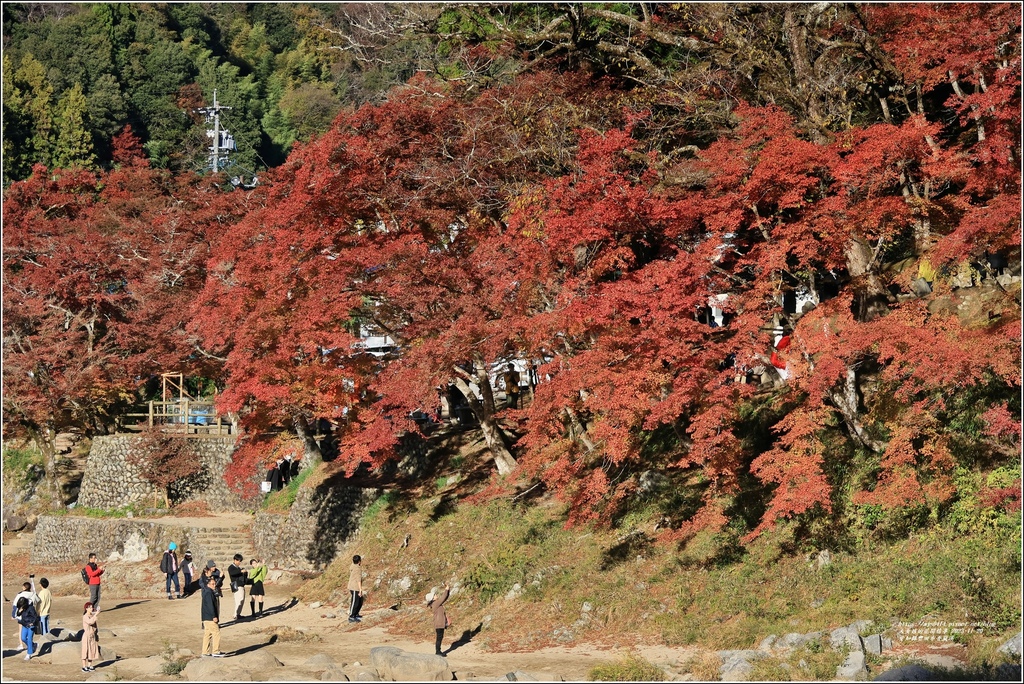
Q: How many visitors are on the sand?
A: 14